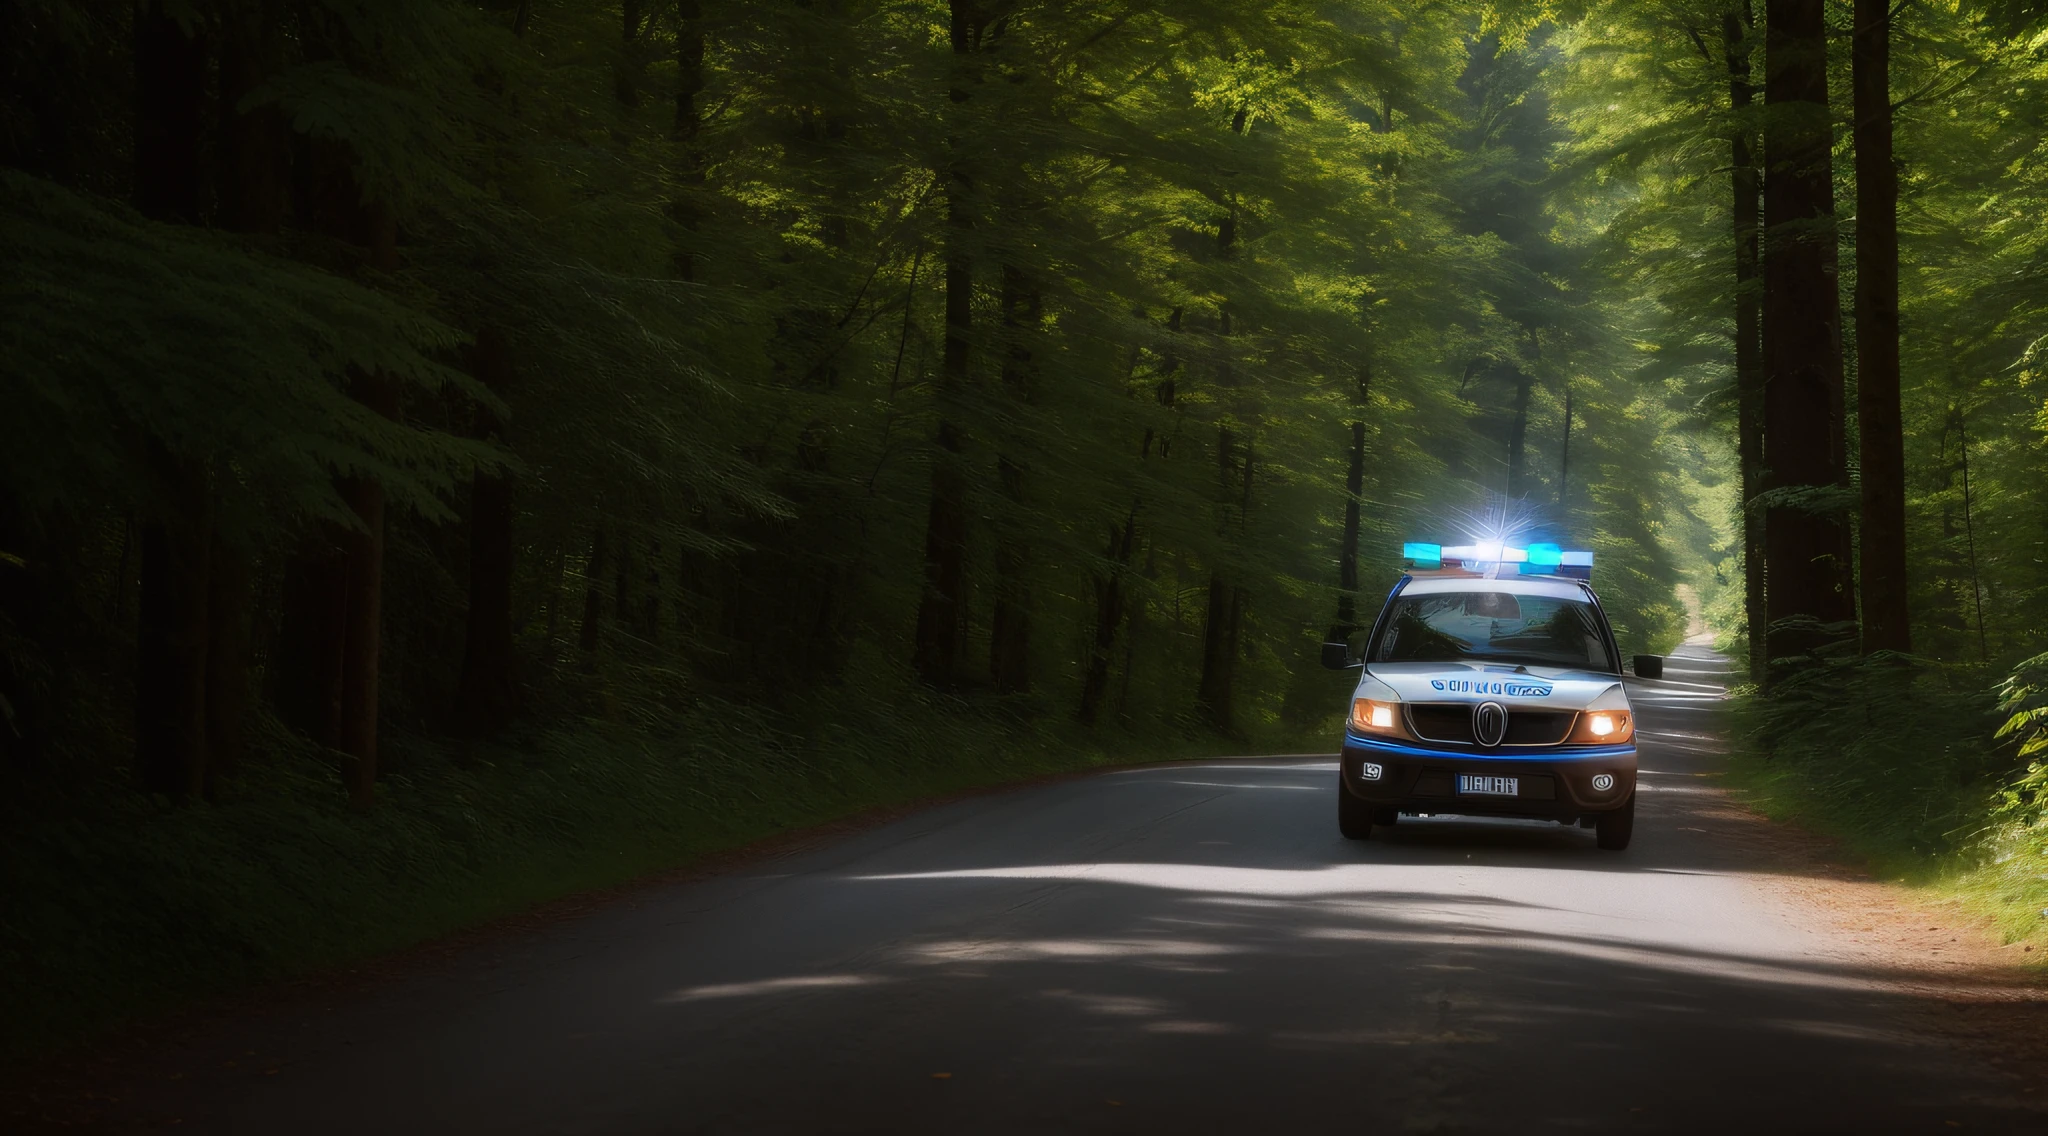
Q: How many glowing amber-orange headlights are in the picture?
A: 2